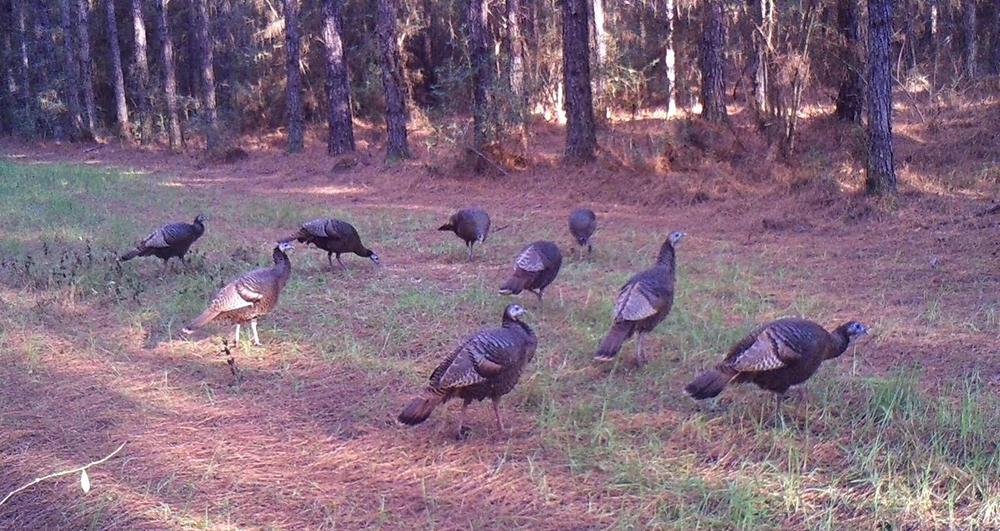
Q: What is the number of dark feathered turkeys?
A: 8